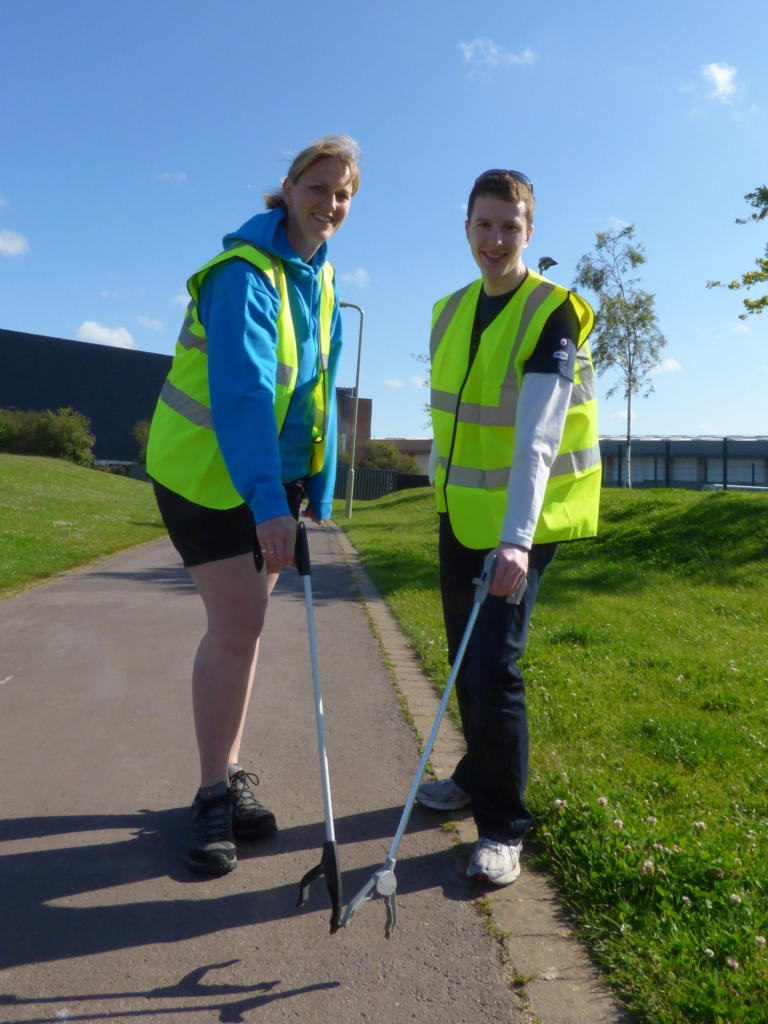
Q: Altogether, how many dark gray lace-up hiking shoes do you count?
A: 2